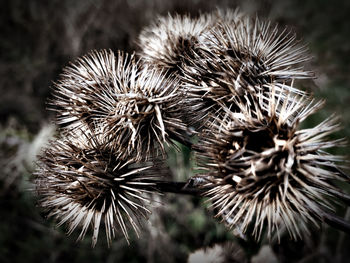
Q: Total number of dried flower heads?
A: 5